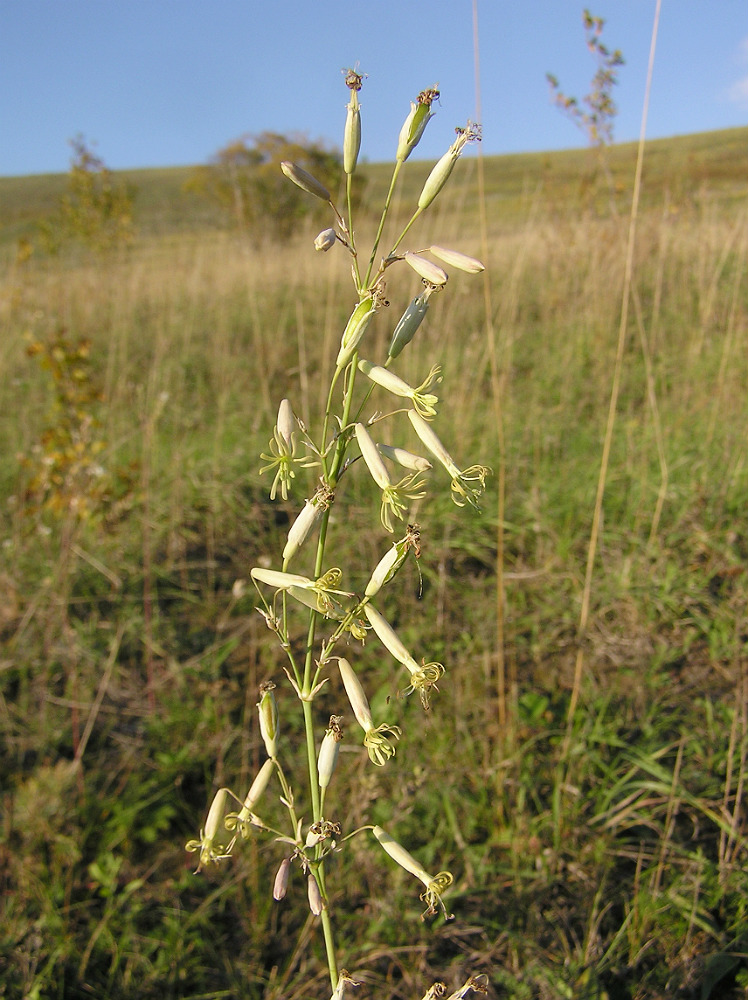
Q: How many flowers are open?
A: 11